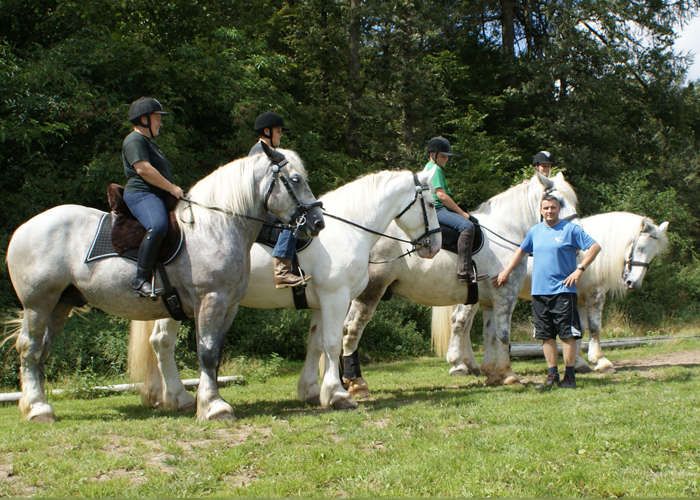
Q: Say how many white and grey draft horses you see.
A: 4